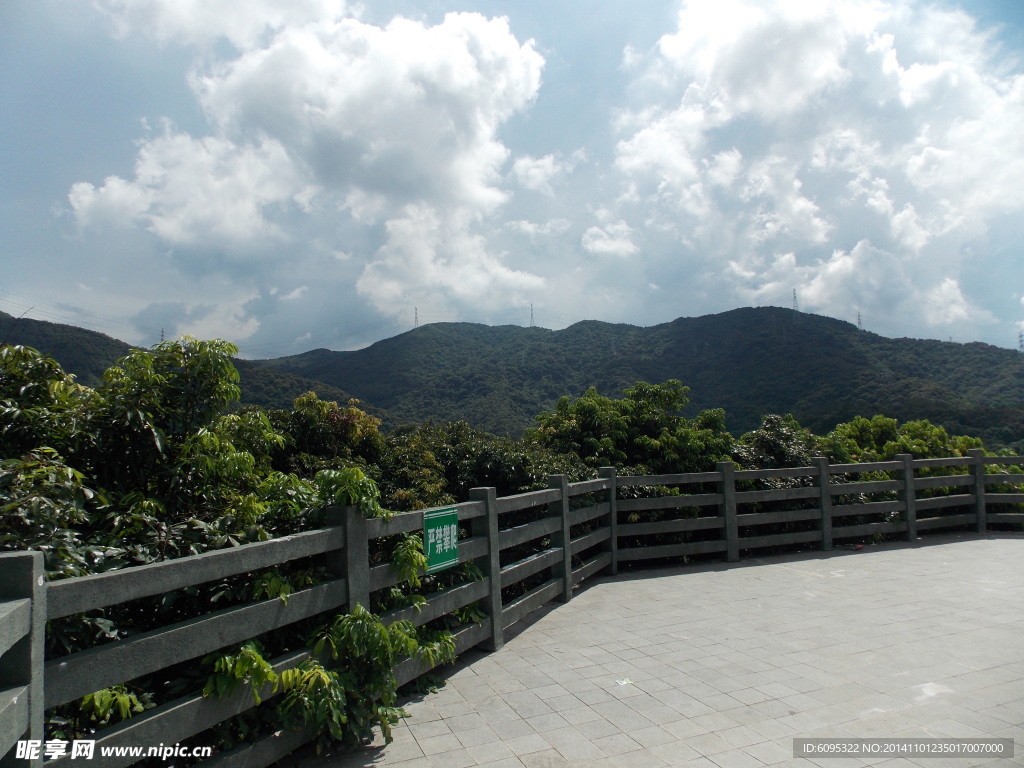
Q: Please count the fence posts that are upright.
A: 9